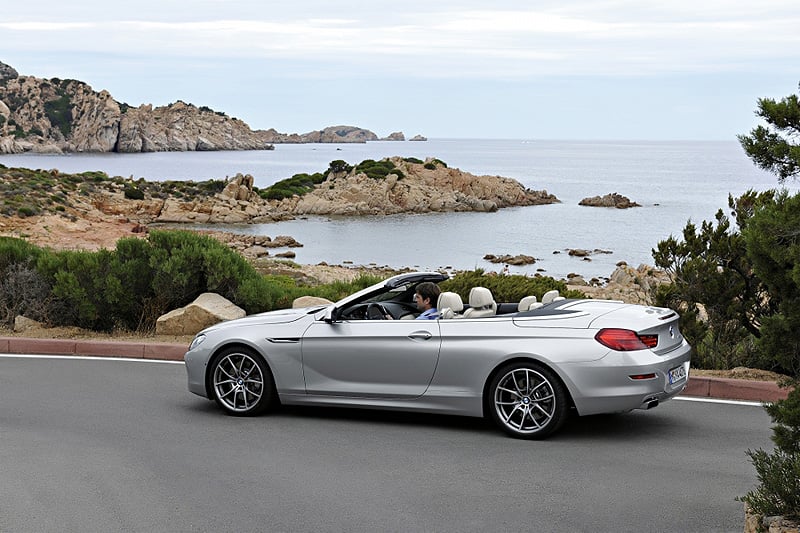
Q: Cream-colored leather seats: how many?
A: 4